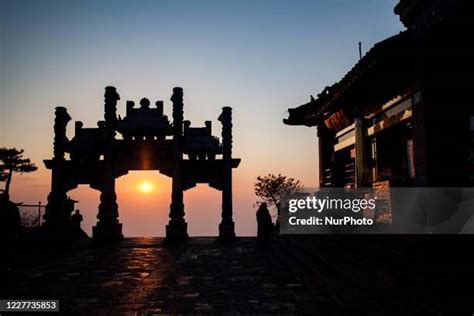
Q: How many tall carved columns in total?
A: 4